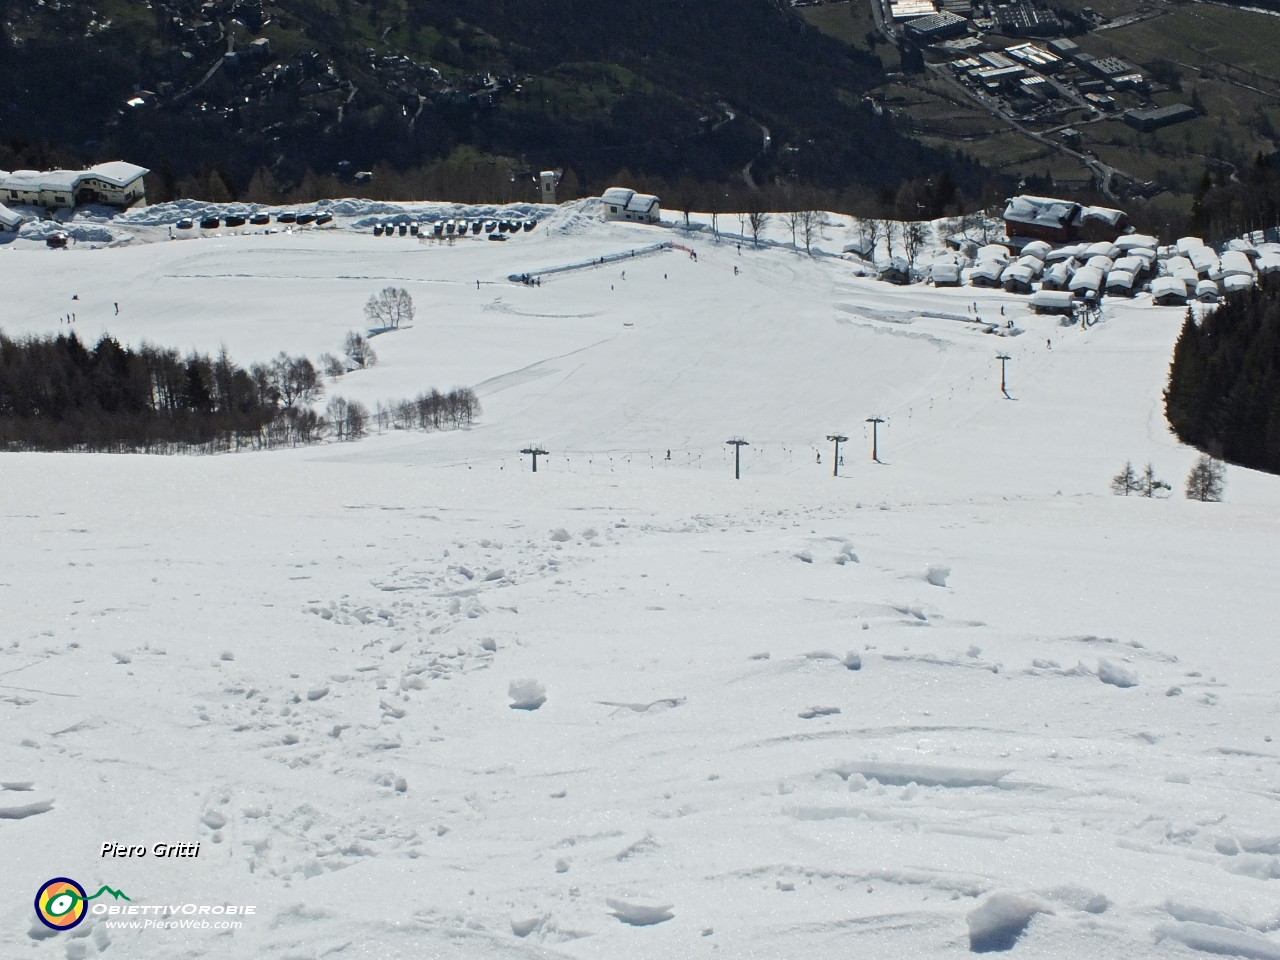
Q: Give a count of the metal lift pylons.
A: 5